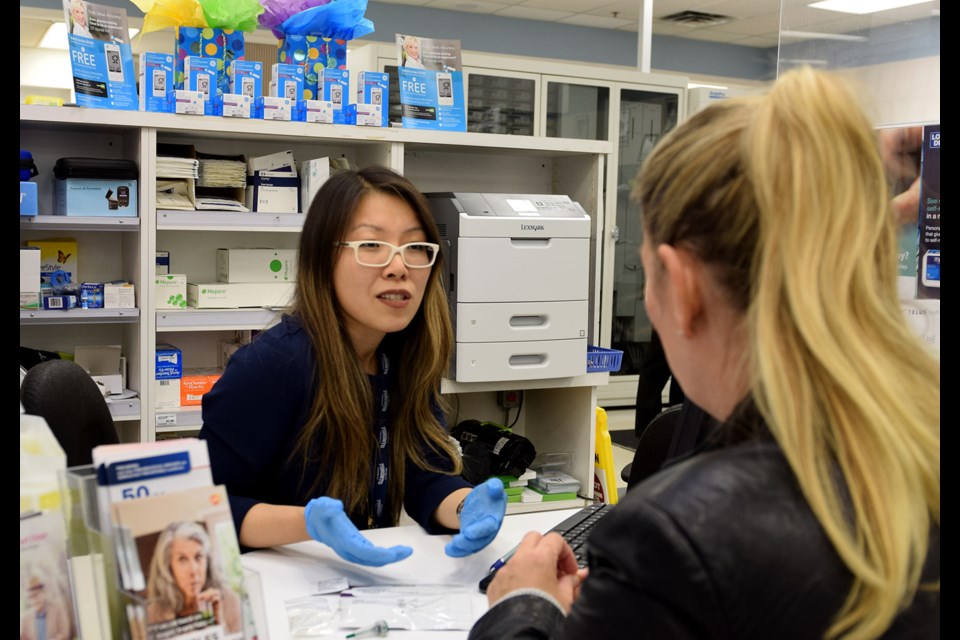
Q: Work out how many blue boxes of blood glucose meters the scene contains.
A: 6